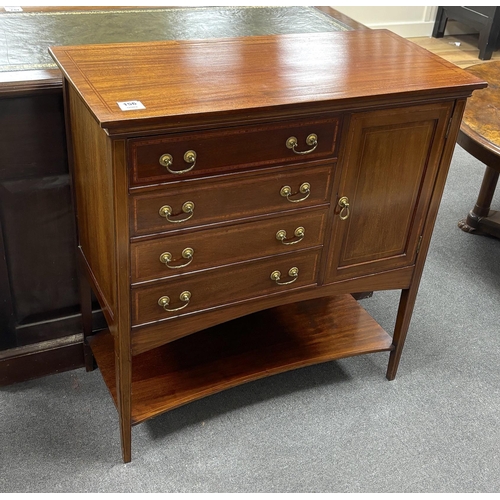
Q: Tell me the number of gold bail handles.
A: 8